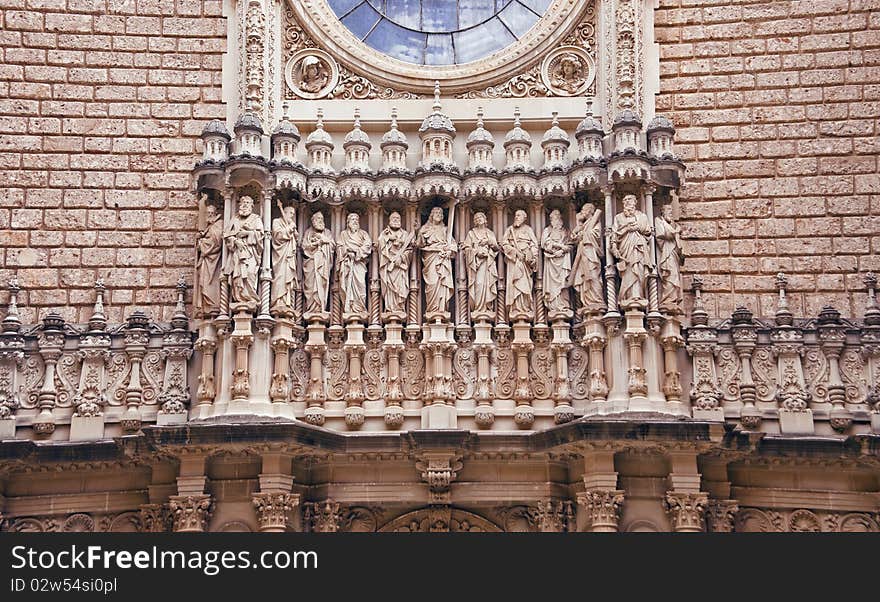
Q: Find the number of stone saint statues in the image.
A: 13